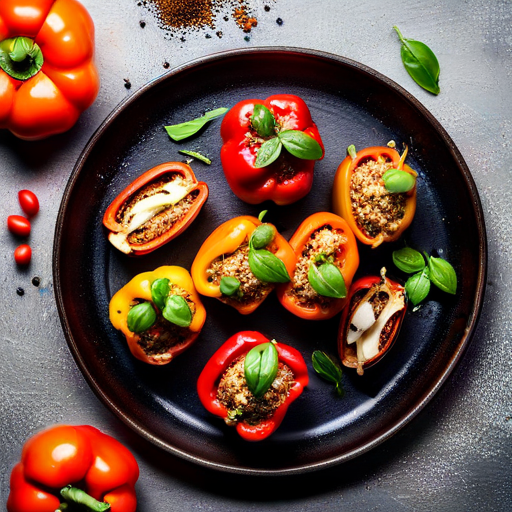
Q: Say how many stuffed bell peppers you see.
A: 8